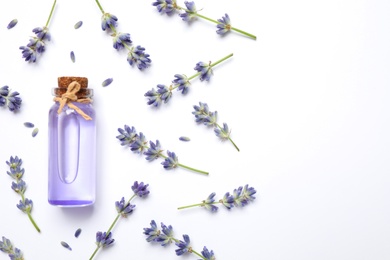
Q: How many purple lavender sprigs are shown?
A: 12